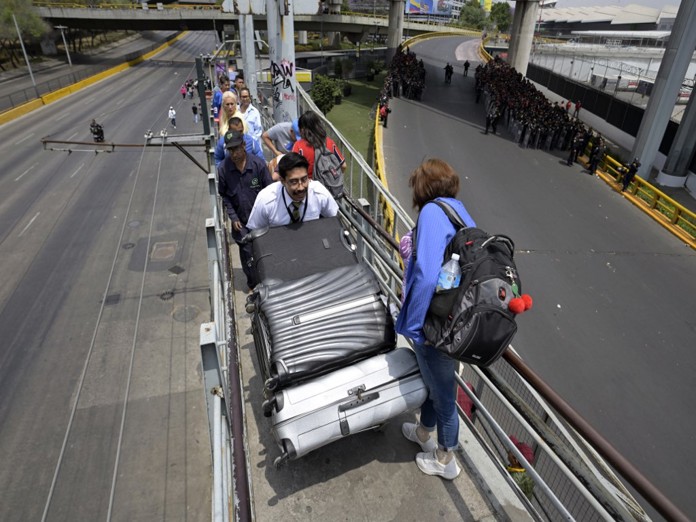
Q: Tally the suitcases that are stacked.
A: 3